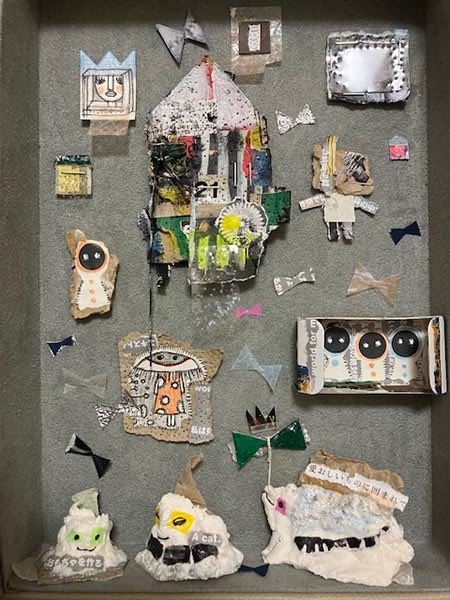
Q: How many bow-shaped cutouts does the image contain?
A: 13